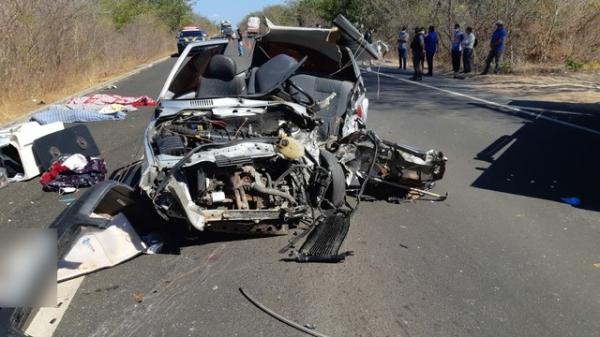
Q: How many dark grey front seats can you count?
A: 2